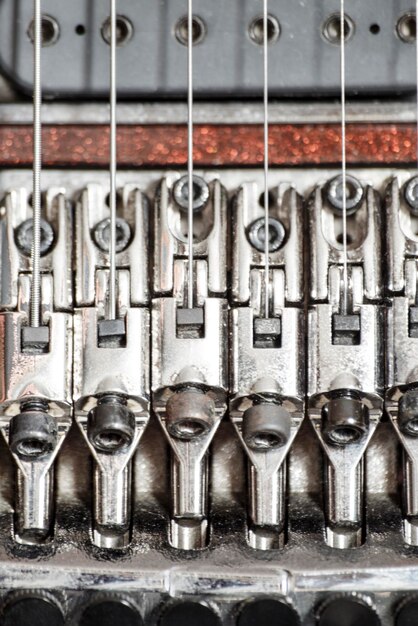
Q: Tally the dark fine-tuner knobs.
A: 6